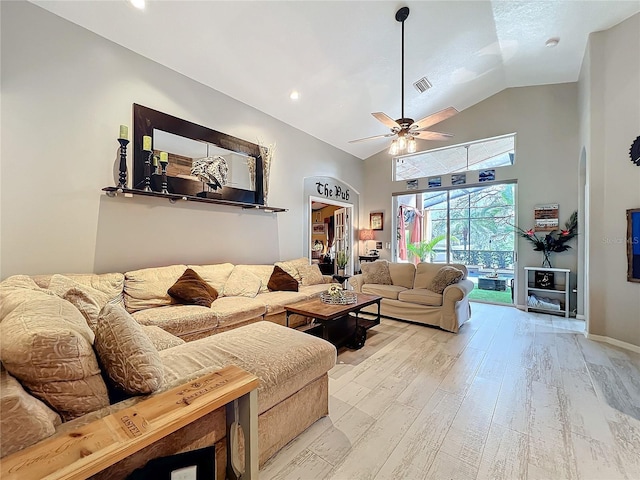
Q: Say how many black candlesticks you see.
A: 3